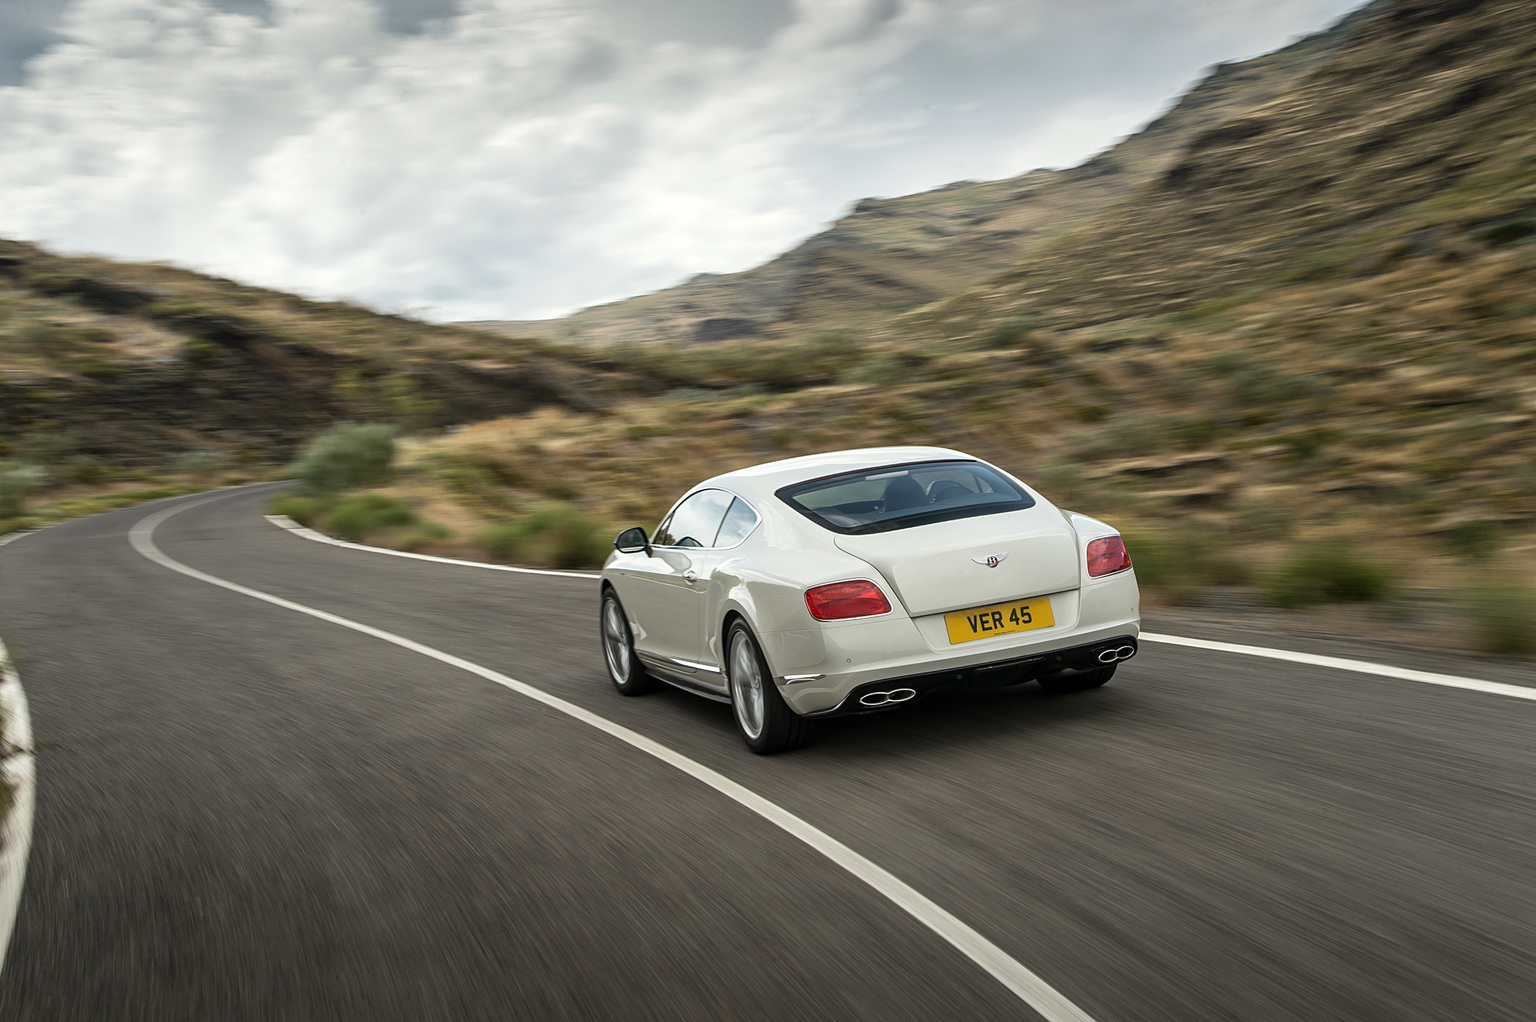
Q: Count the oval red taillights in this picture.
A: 2